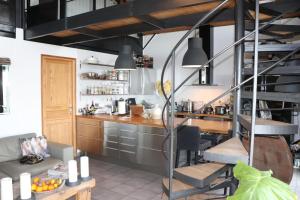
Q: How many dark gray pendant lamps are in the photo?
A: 2